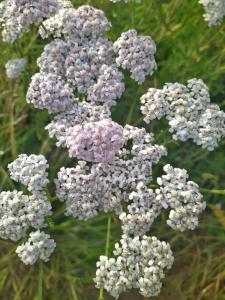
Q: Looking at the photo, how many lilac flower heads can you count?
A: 1